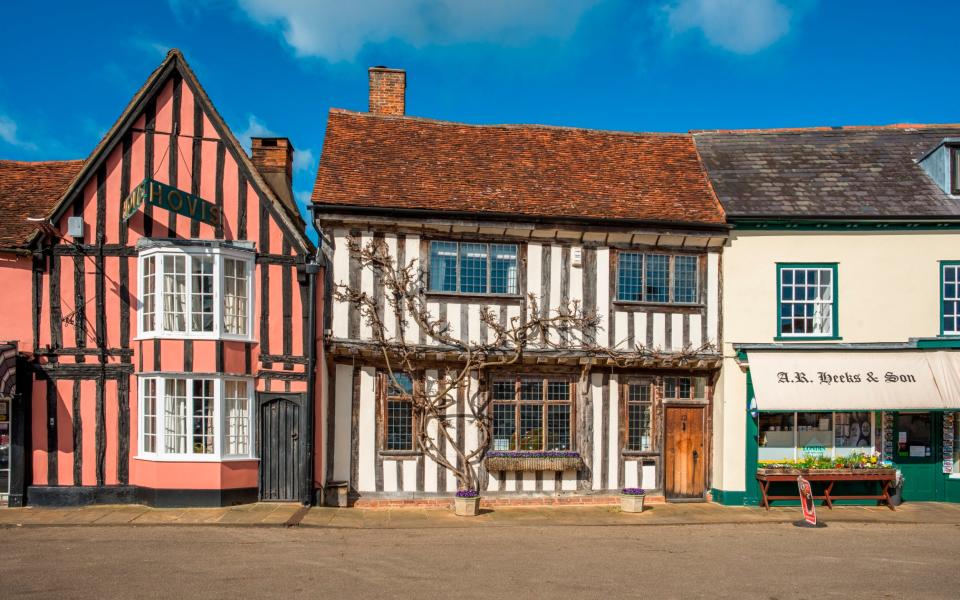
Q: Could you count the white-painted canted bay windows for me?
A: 2